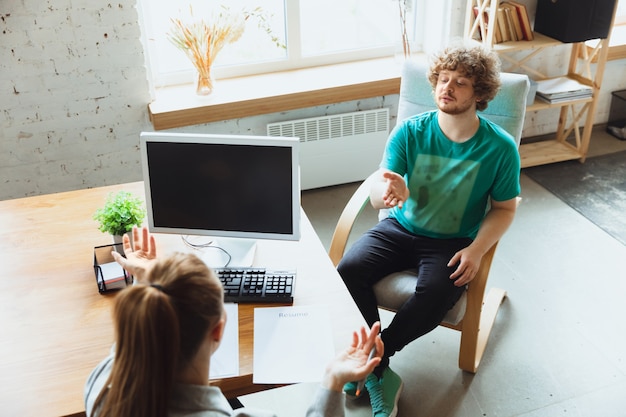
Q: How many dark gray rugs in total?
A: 1